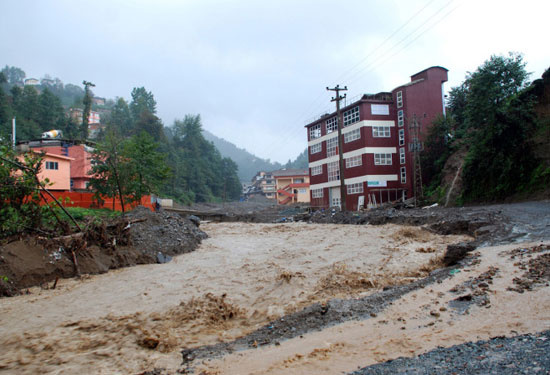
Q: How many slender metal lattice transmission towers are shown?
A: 1